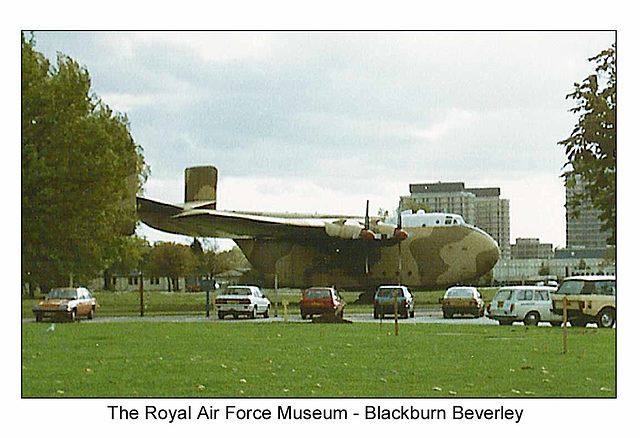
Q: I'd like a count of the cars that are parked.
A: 7